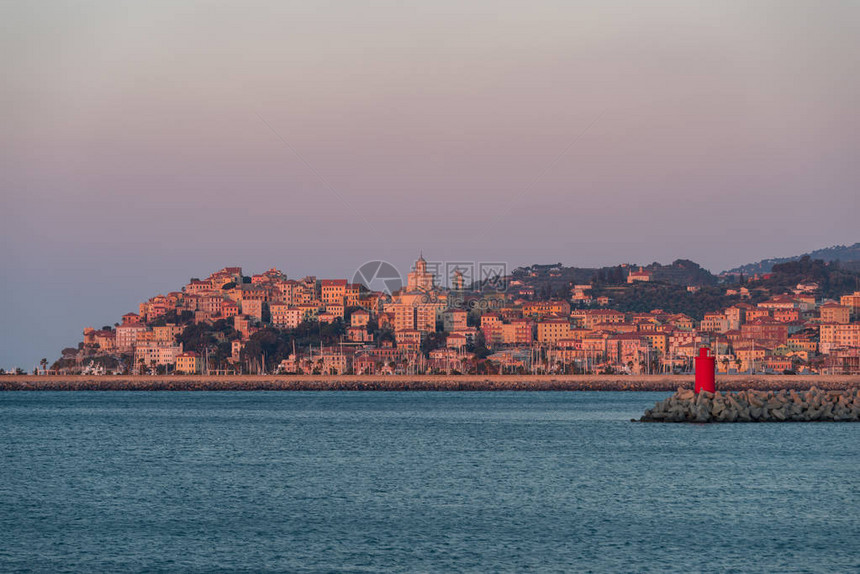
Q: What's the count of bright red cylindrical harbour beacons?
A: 1